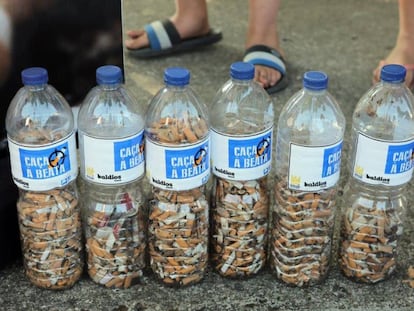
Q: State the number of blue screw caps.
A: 6